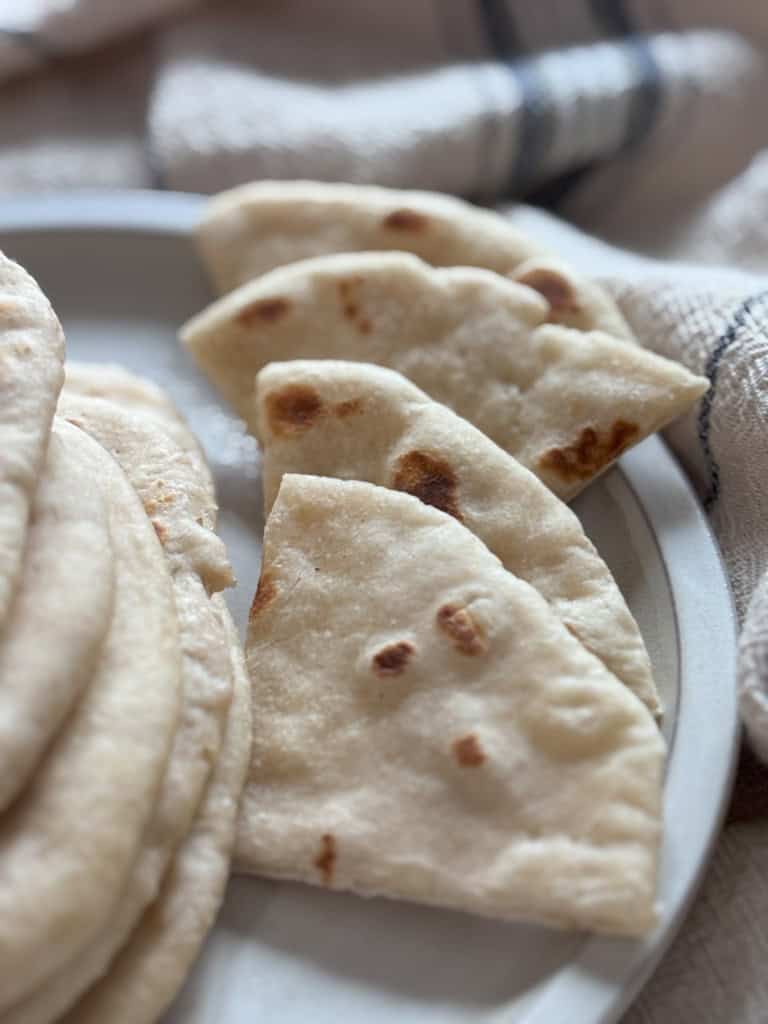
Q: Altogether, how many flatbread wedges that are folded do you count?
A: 0